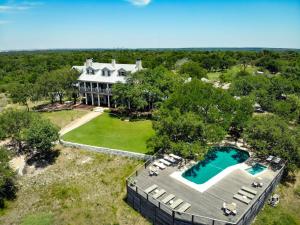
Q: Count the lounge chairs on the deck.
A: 12